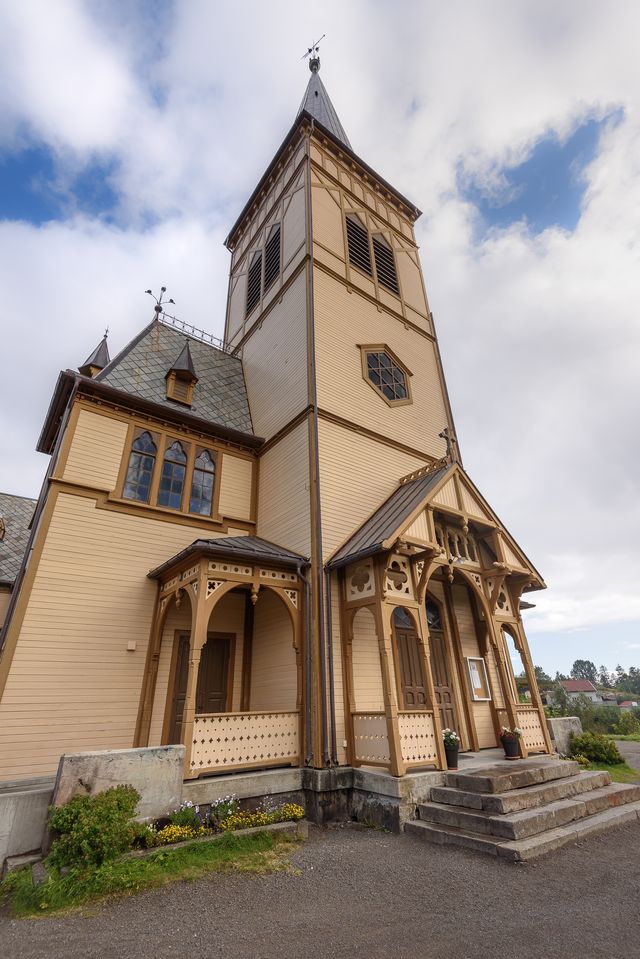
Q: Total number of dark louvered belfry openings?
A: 4